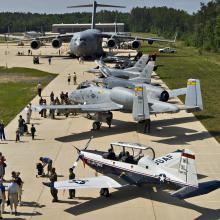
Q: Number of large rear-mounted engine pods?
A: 2